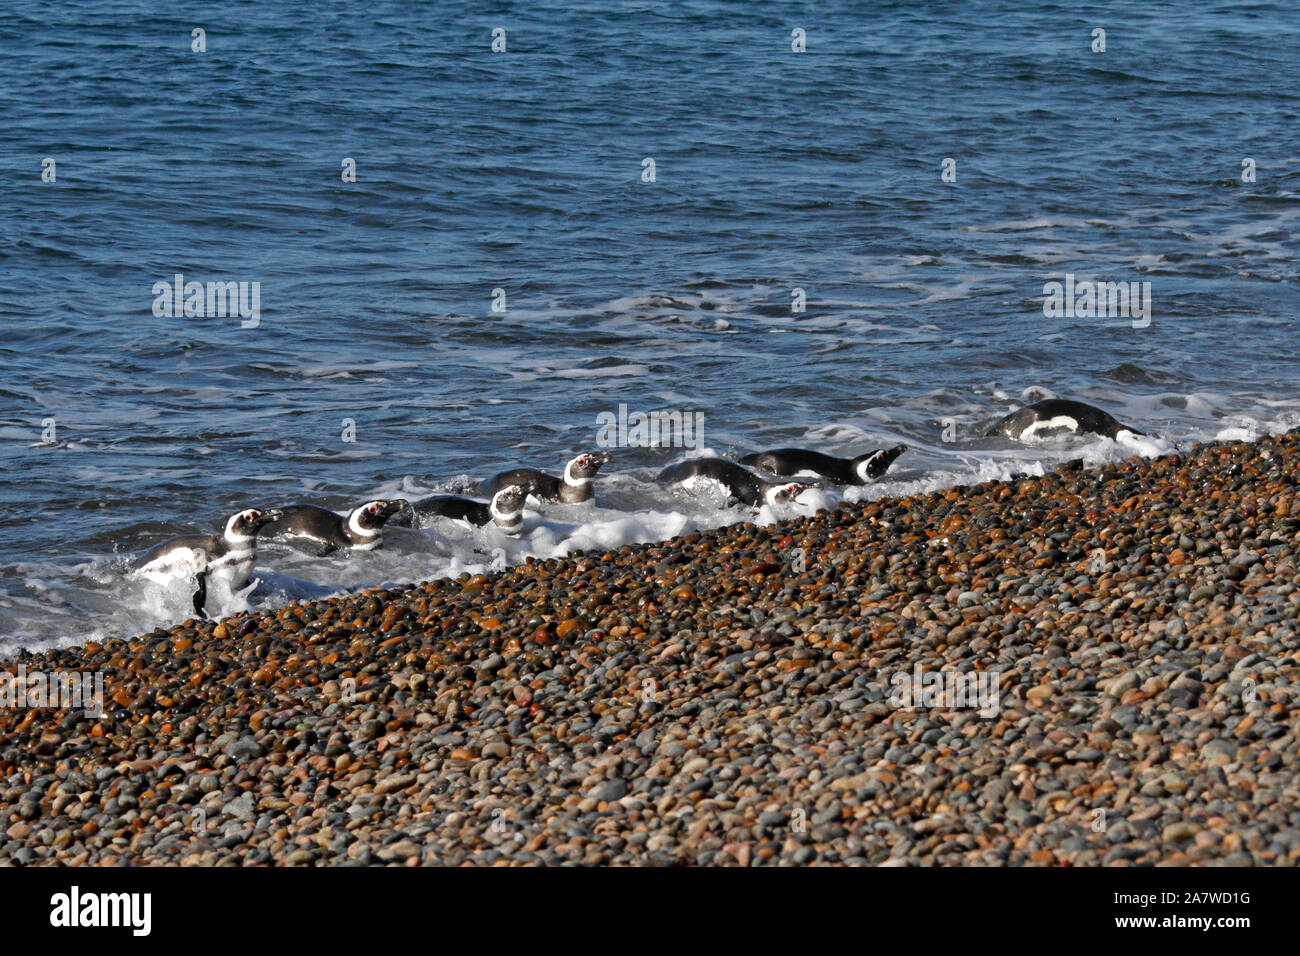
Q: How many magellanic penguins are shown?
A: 7